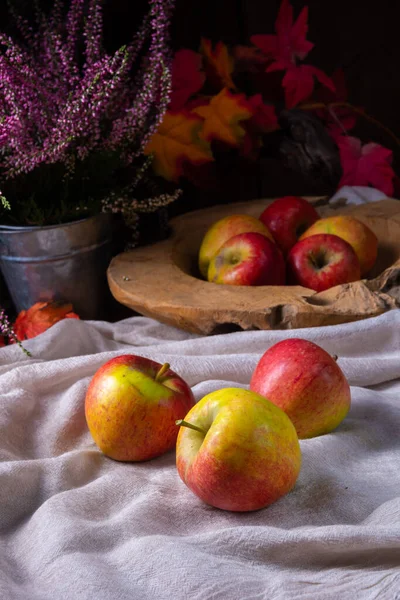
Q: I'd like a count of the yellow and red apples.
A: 8